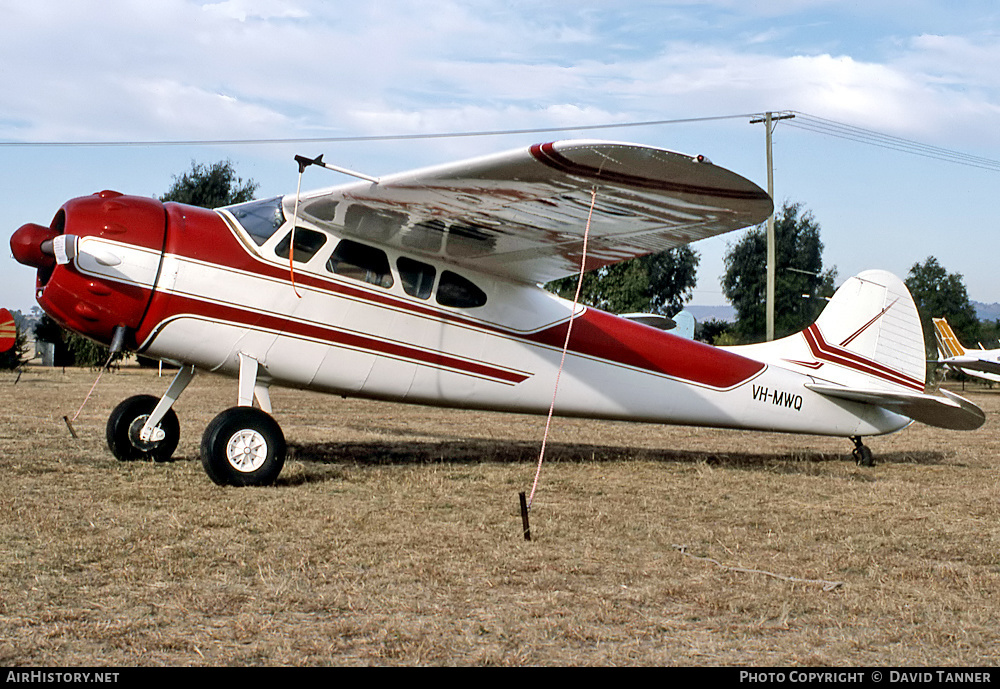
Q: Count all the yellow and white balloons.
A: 0